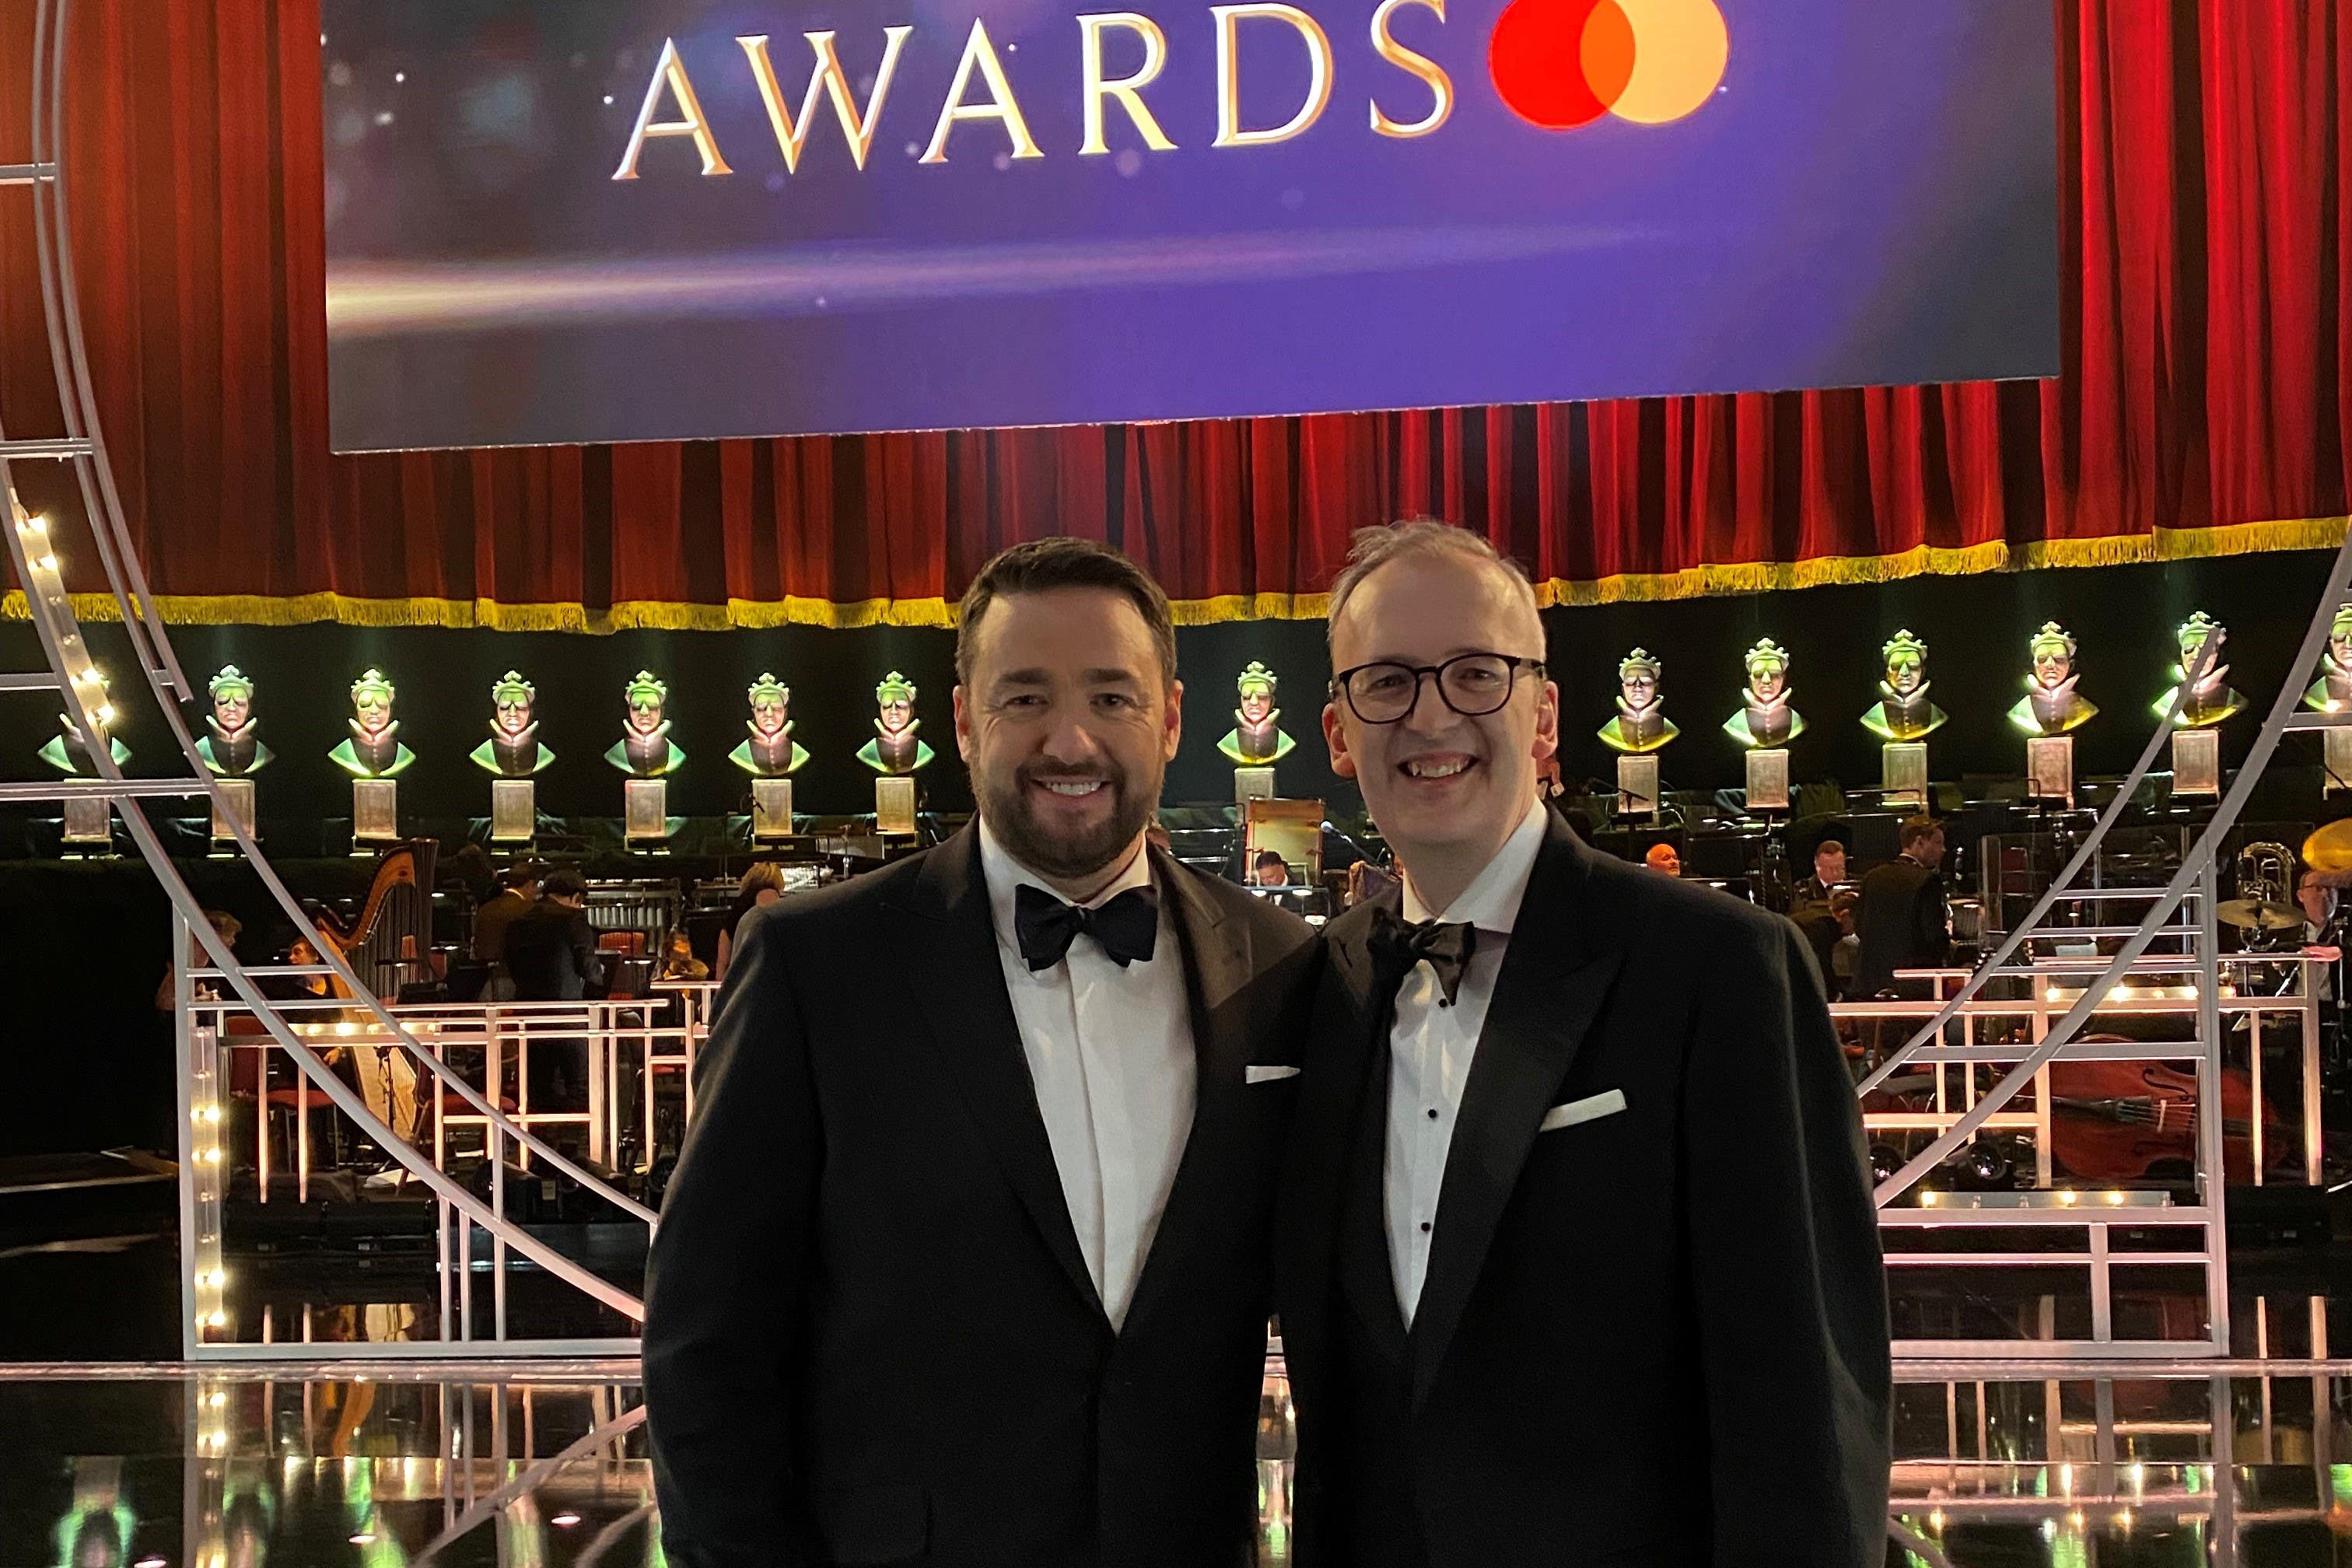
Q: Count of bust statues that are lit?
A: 14